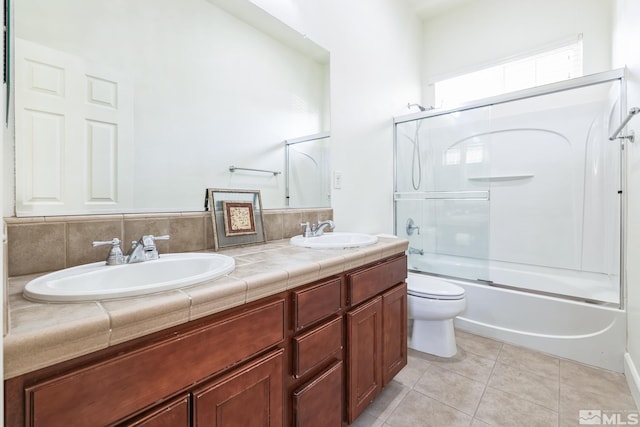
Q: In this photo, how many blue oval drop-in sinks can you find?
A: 0